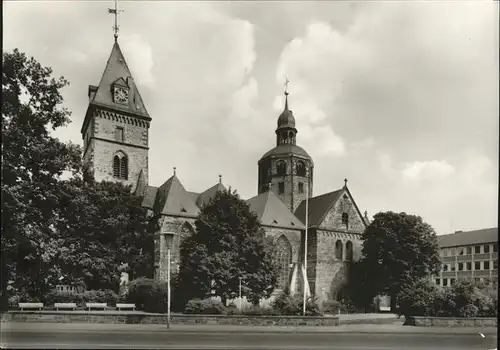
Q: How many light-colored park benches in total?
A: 4